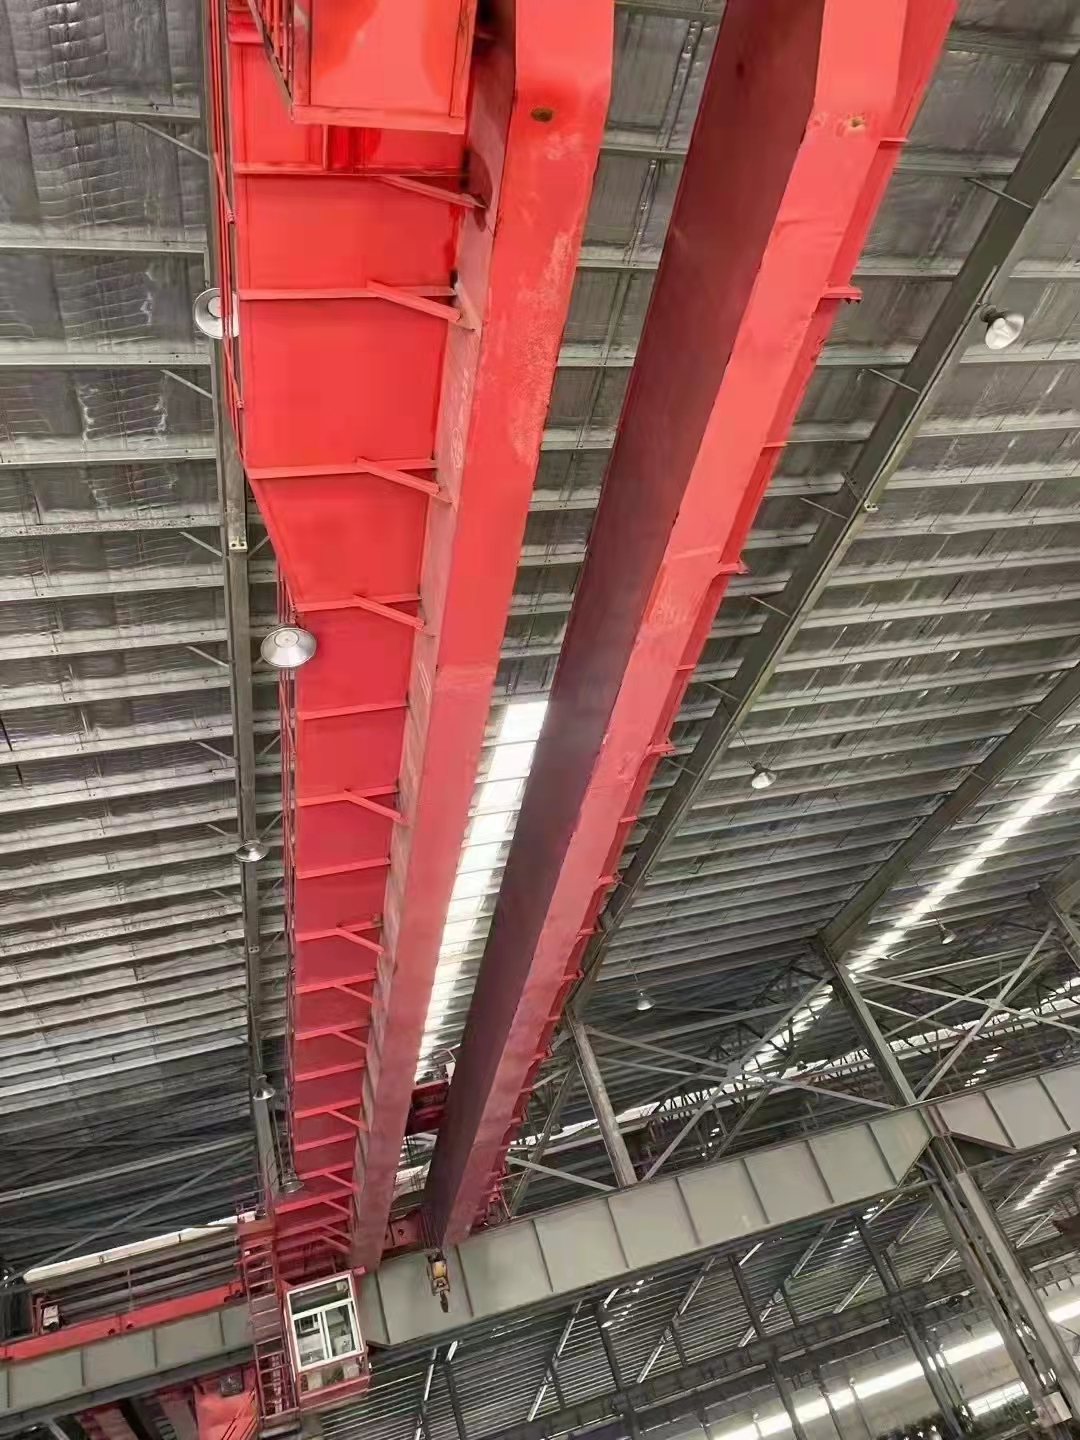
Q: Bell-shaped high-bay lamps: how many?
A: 9